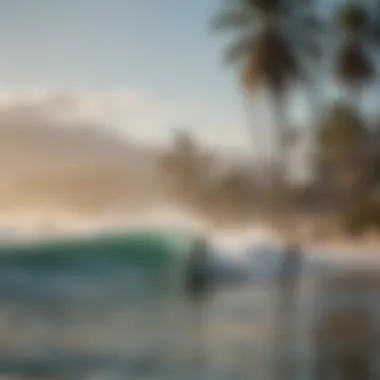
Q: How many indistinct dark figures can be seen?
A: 2